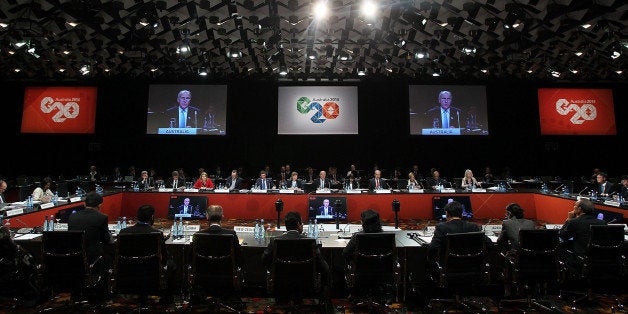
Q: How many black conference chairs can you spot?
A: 8